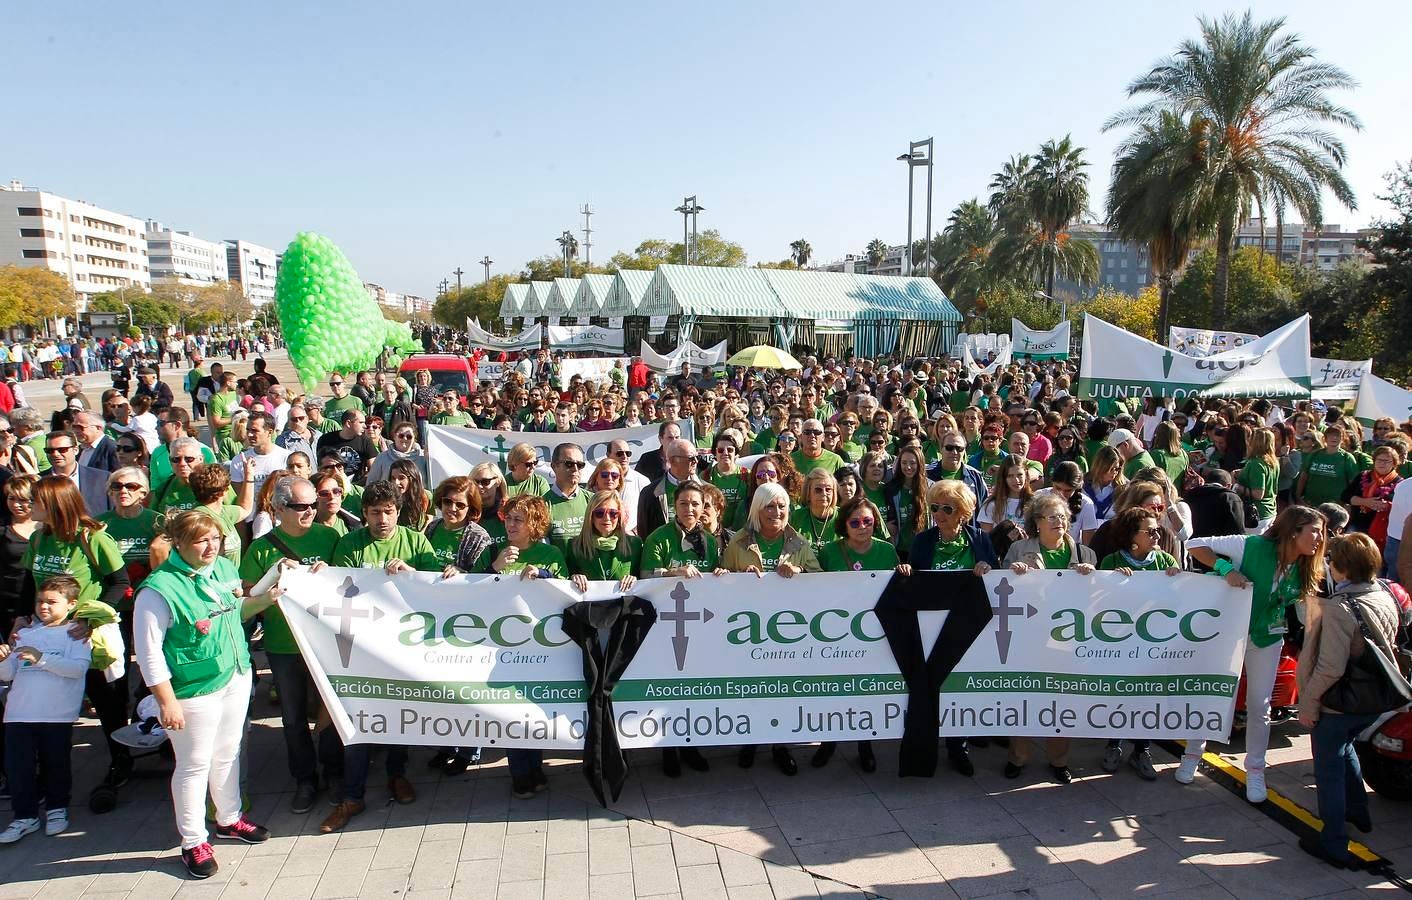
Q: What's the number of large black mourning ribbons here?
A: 2